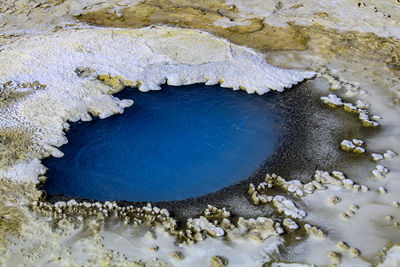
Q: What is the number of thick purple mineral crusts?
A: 0